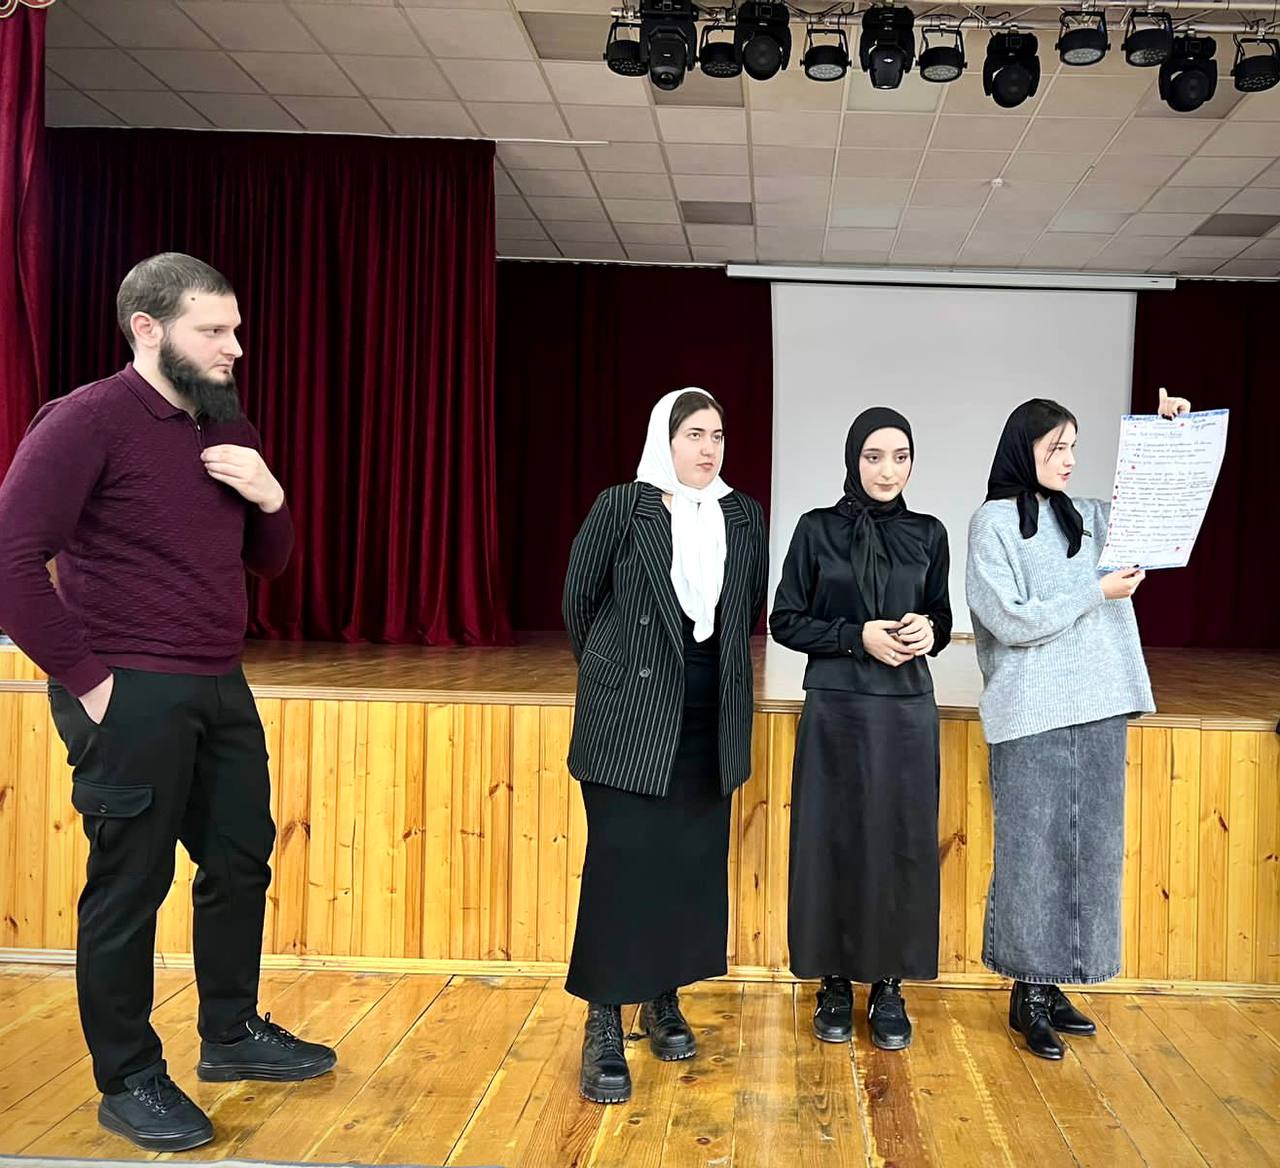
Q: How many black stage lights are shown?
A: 12